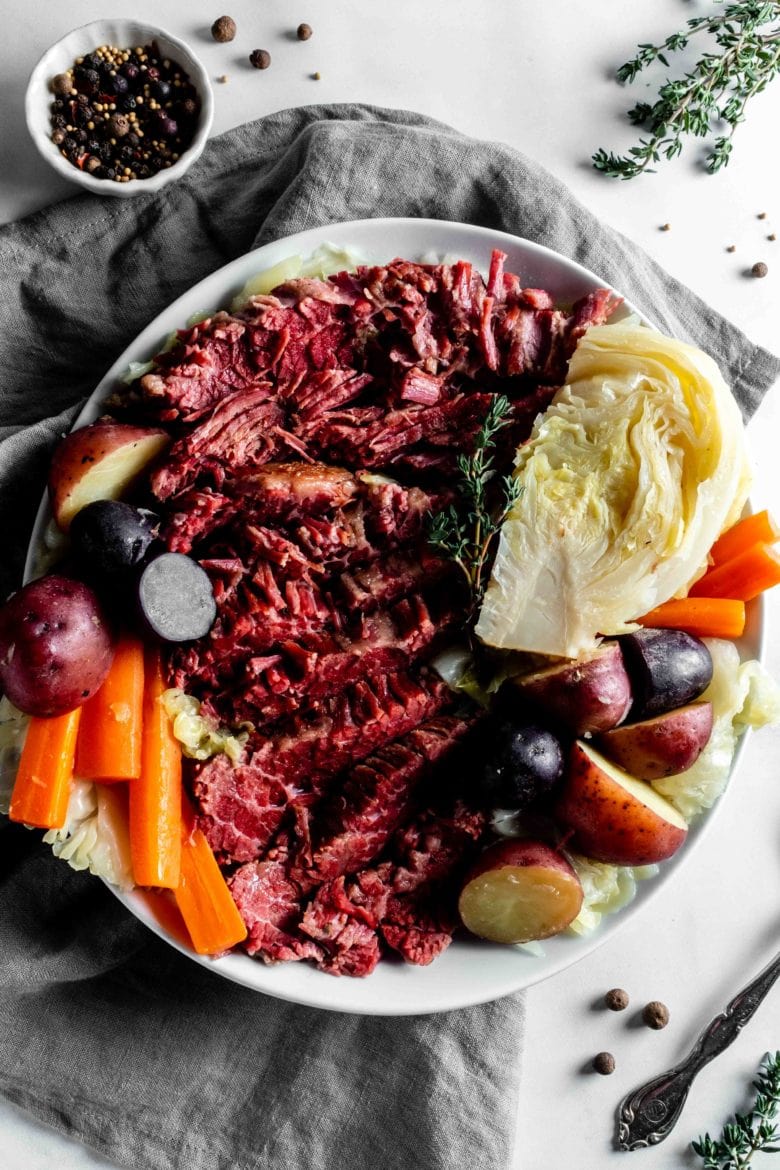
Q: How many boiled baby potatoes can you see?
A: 10